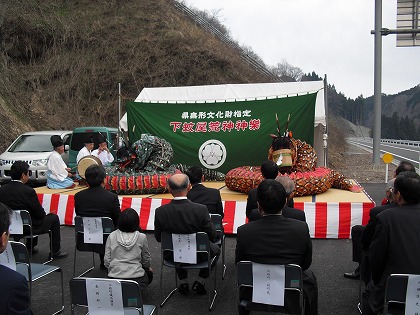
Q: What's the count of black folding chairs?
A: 8